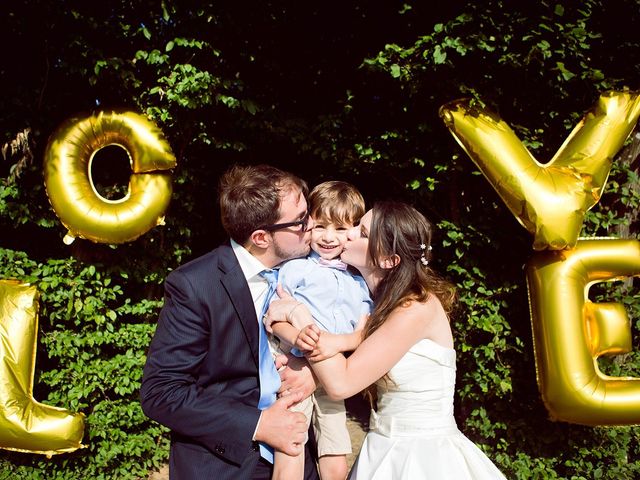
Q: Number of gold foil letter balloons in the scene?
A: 4